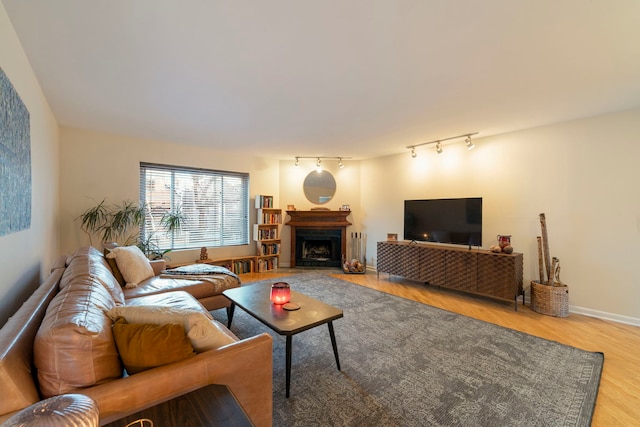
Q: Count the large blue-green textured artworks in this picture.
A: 1